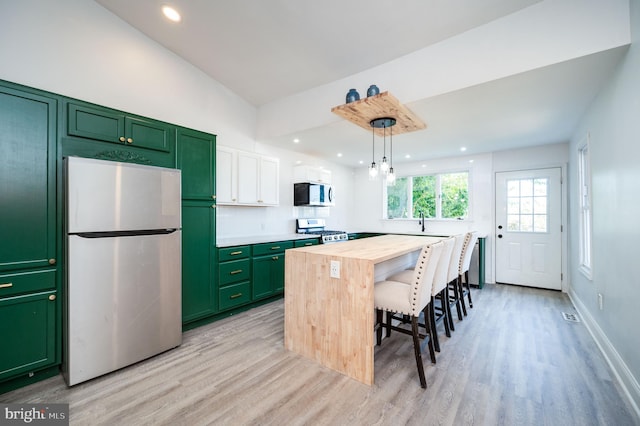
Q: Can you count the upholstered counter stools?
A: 4